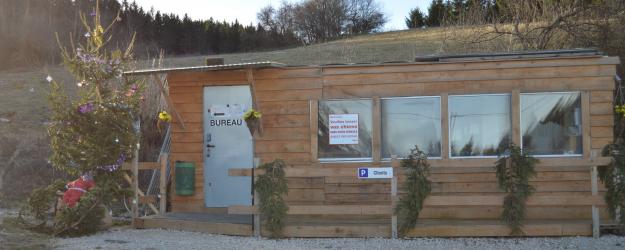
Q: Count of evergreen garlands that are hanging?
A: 4